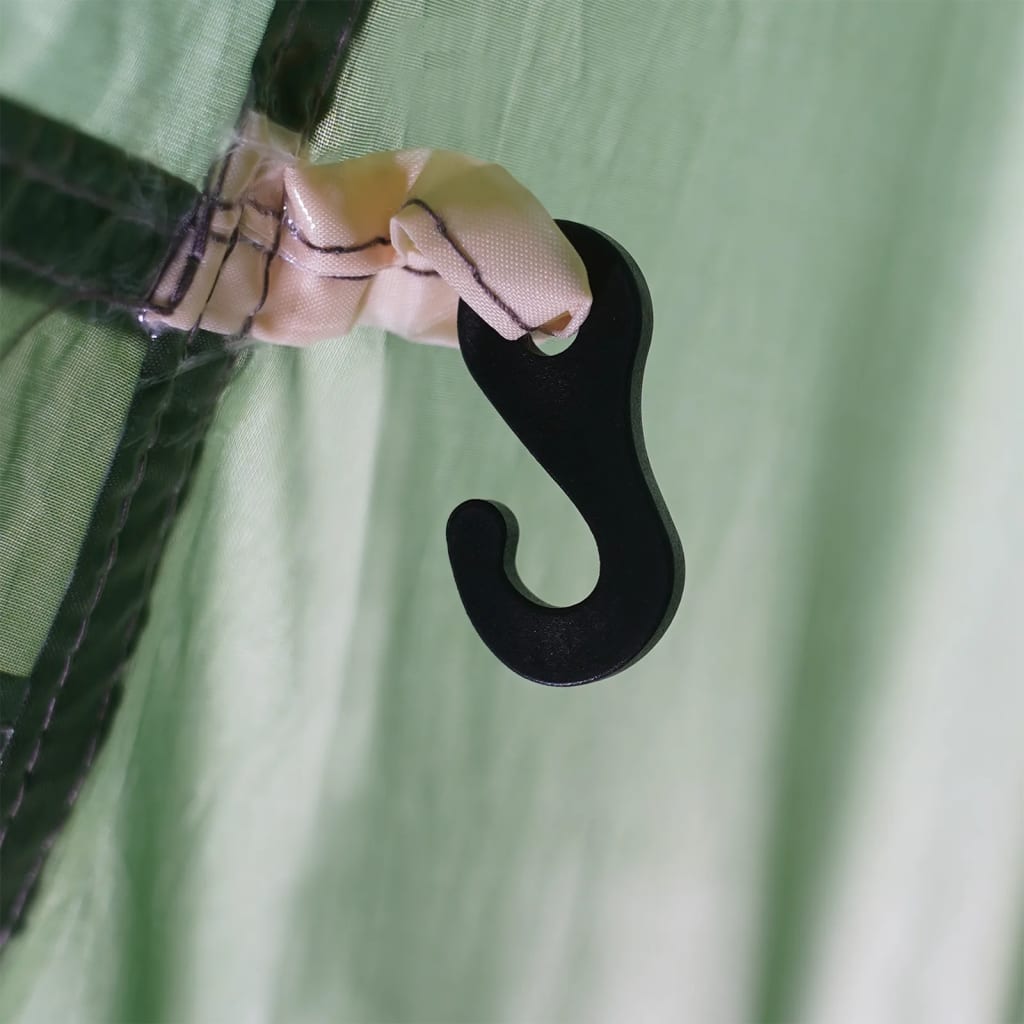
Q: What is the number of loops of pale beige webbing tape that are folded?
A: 1